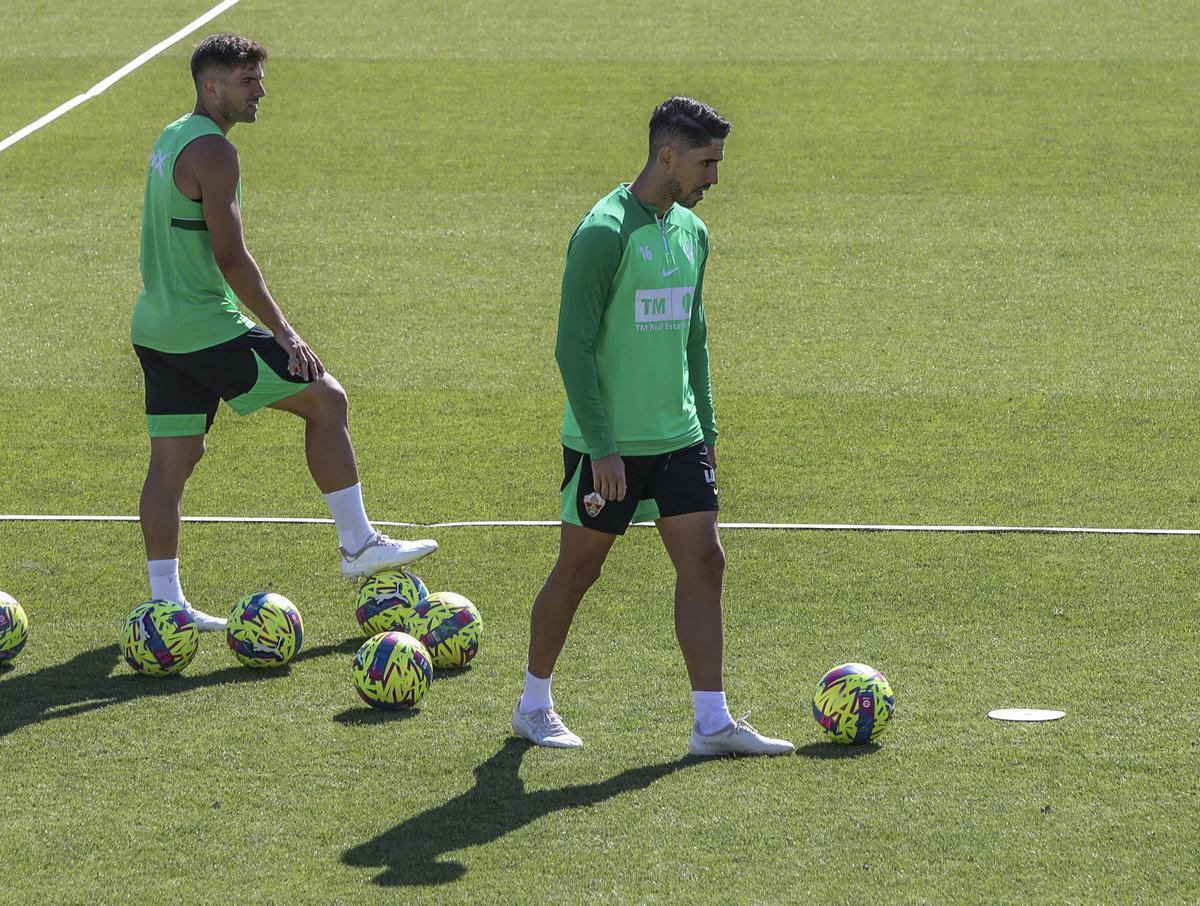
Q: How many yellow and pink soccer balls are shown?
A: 7